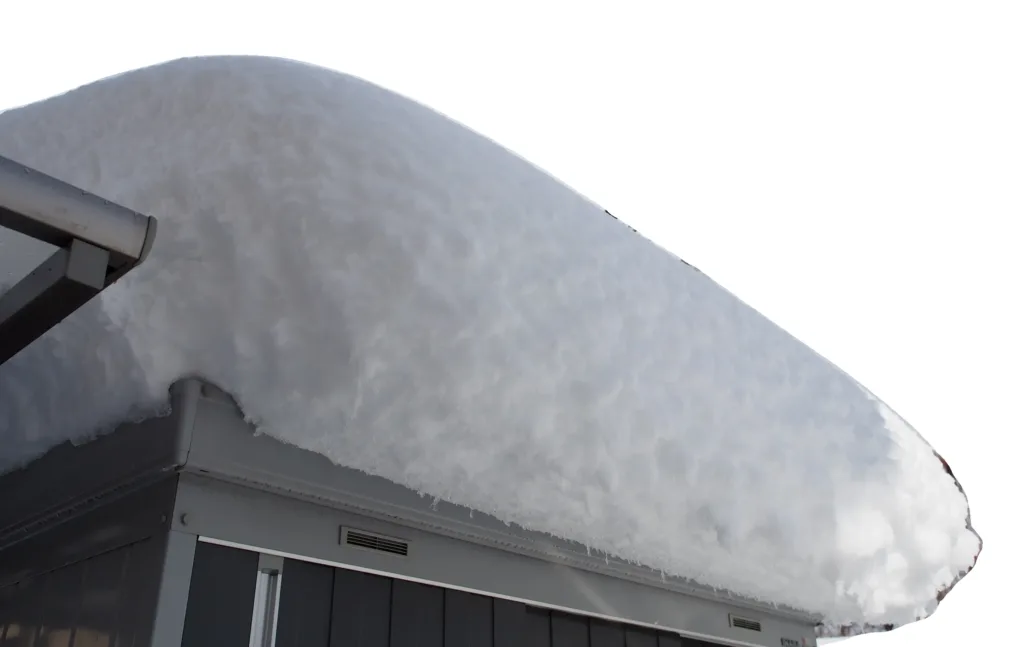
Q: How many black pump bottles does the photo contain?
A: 0